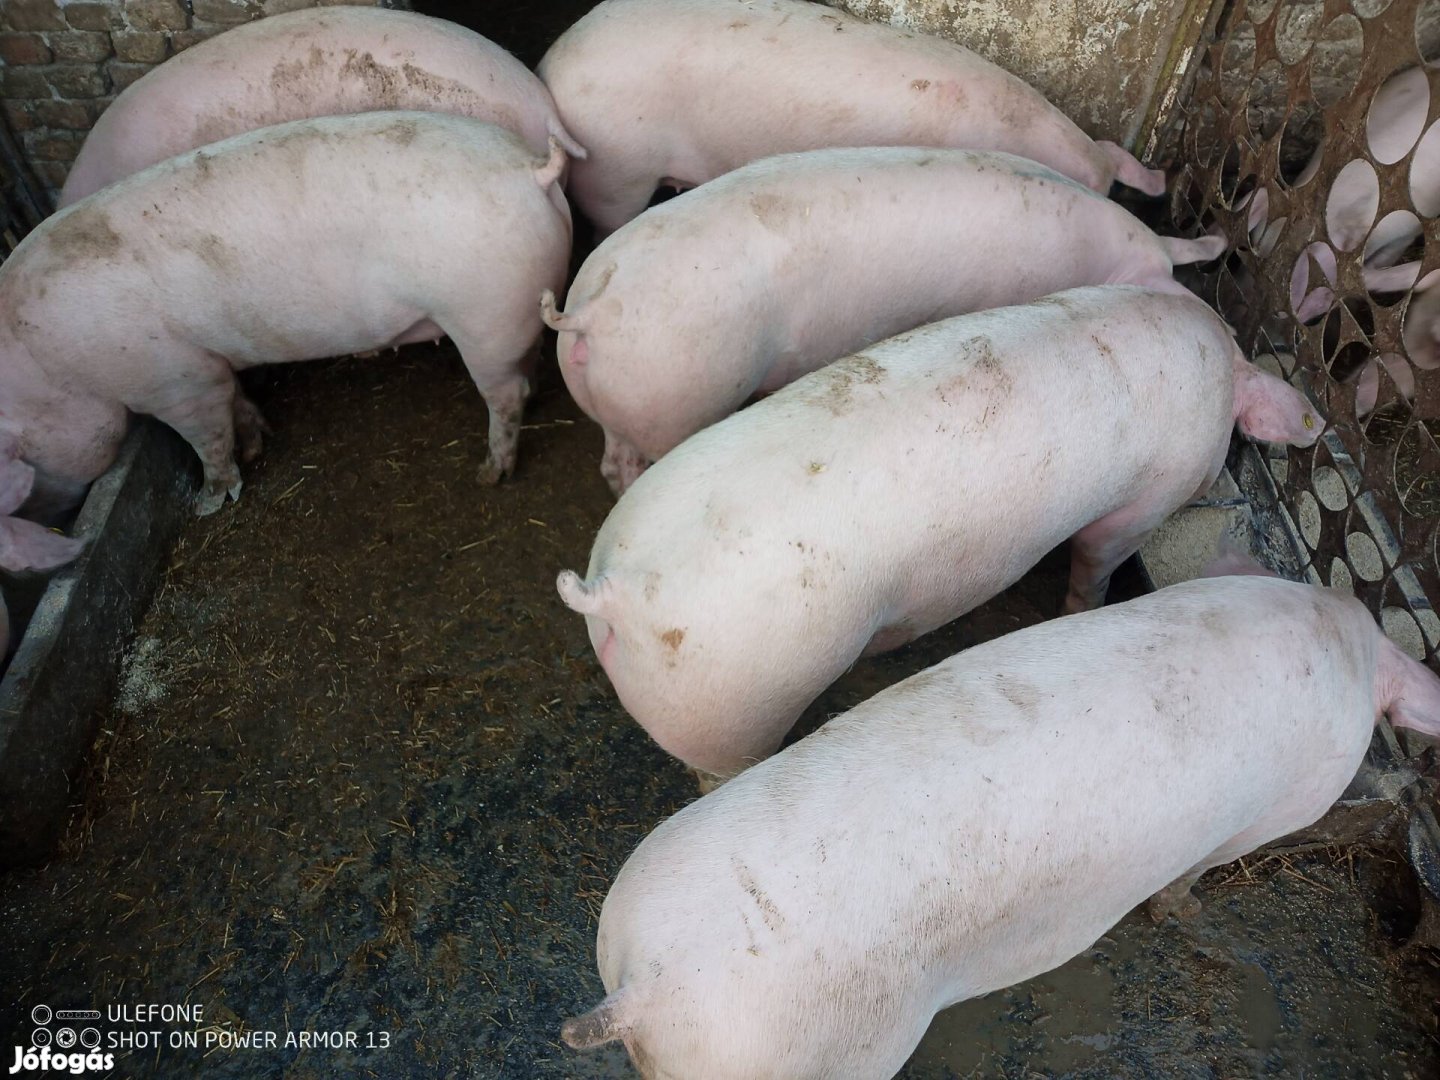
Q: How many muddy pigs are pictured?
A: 6